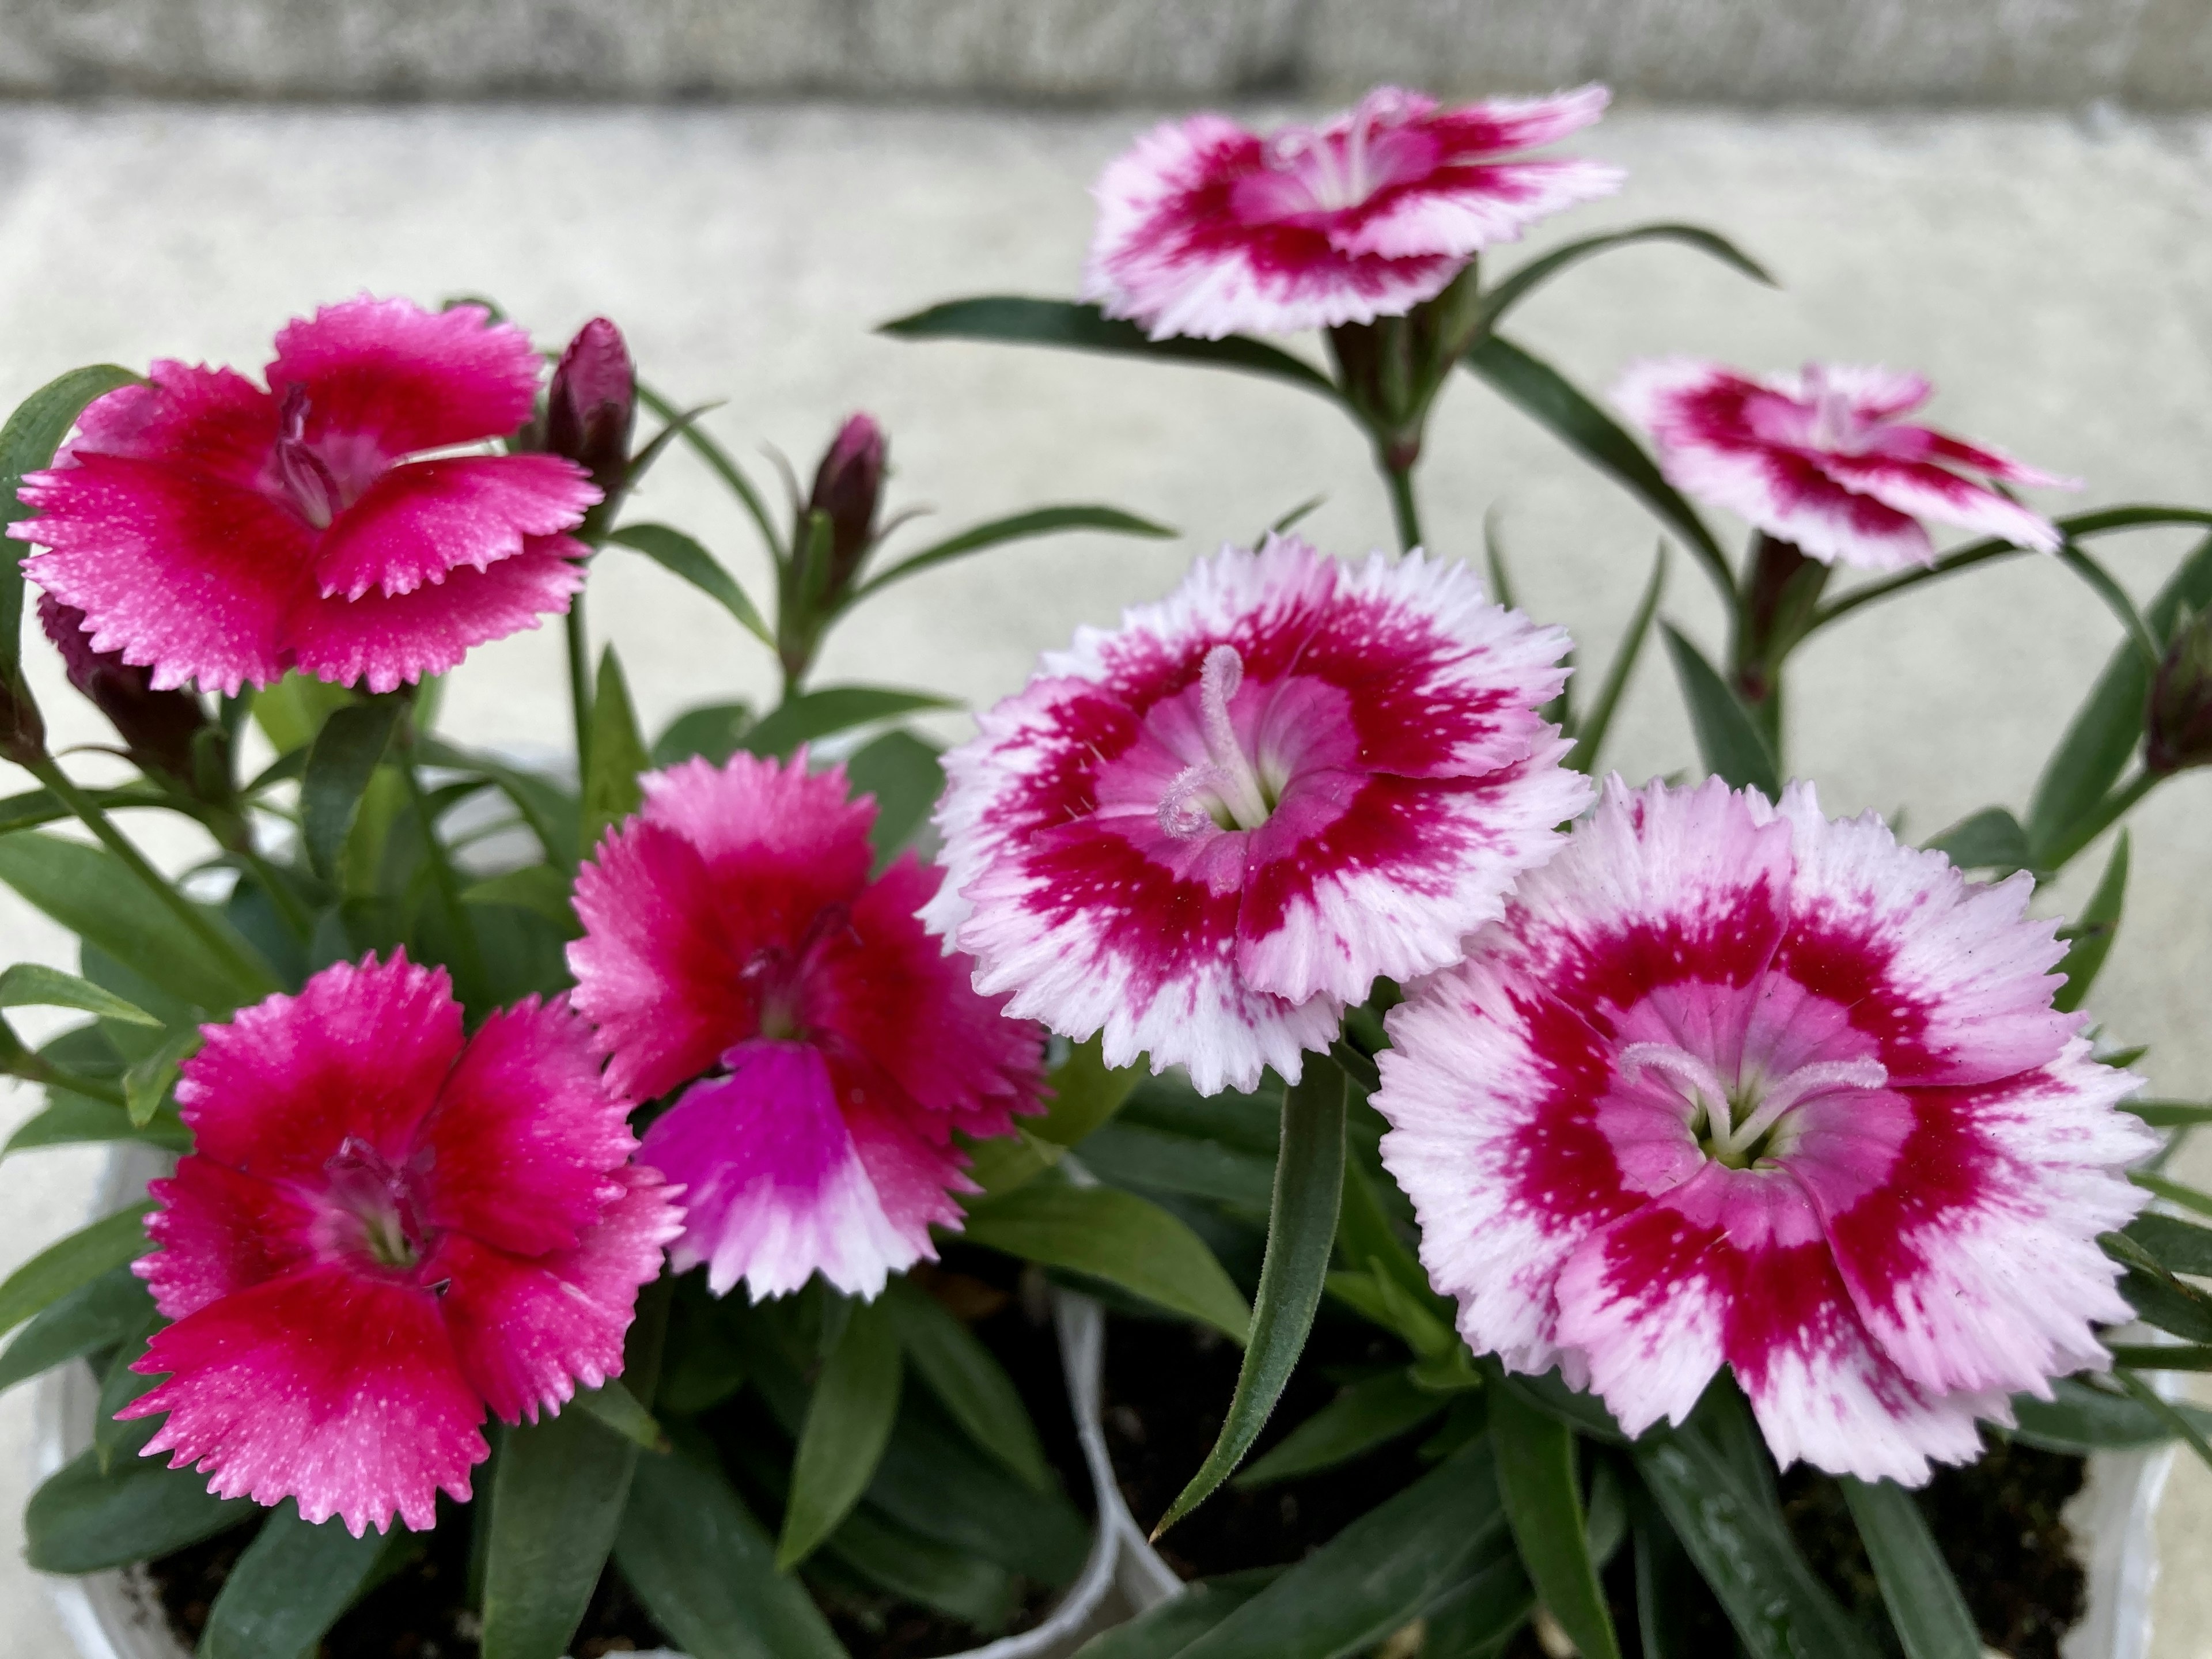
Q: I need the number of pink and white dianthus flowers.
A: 4